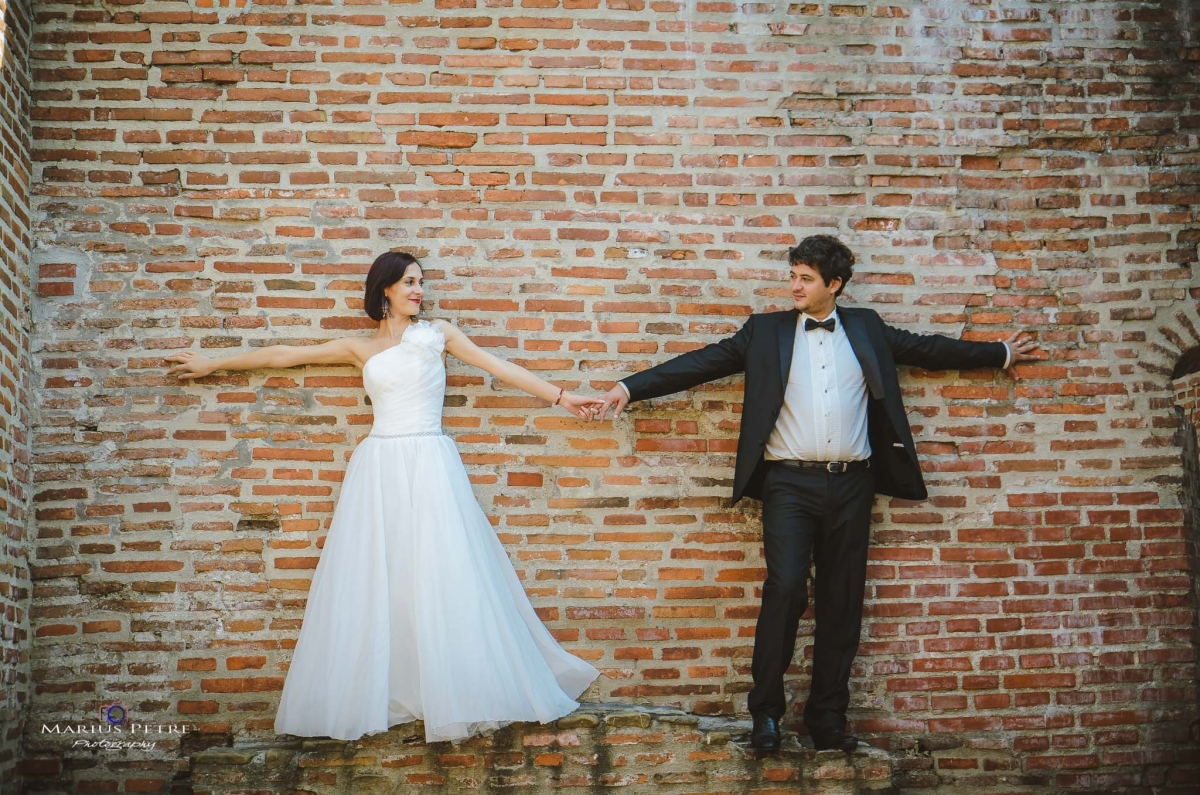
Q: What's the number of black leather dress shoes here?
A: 2